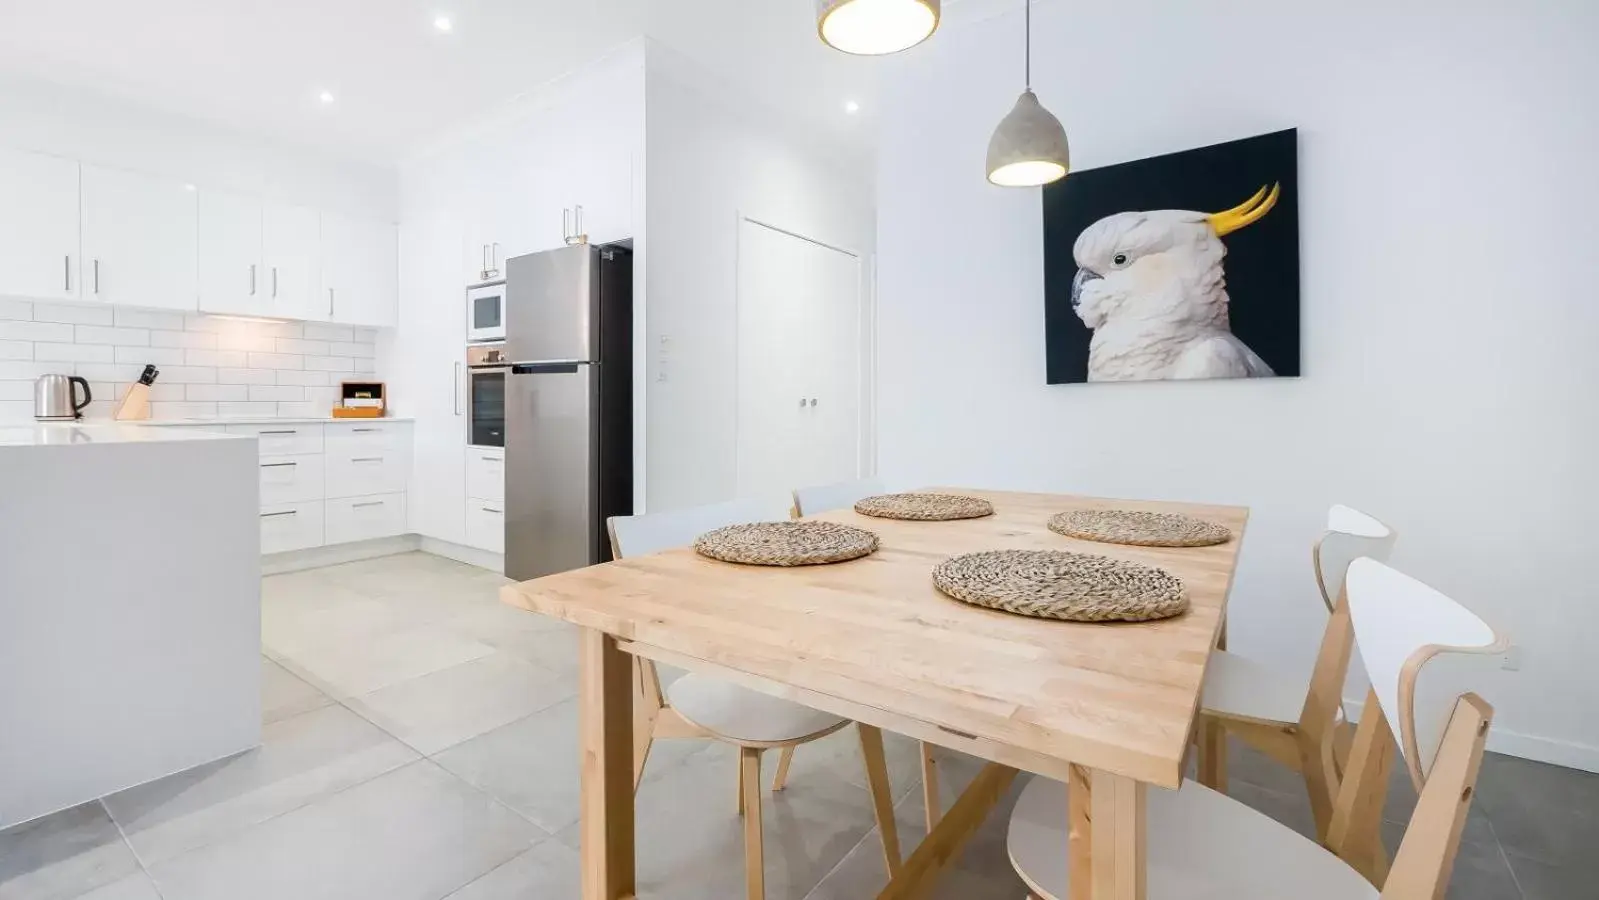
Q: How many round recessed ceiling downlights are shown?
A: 3